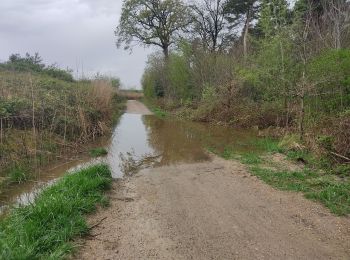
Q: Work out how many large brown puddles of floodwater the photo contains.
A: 1